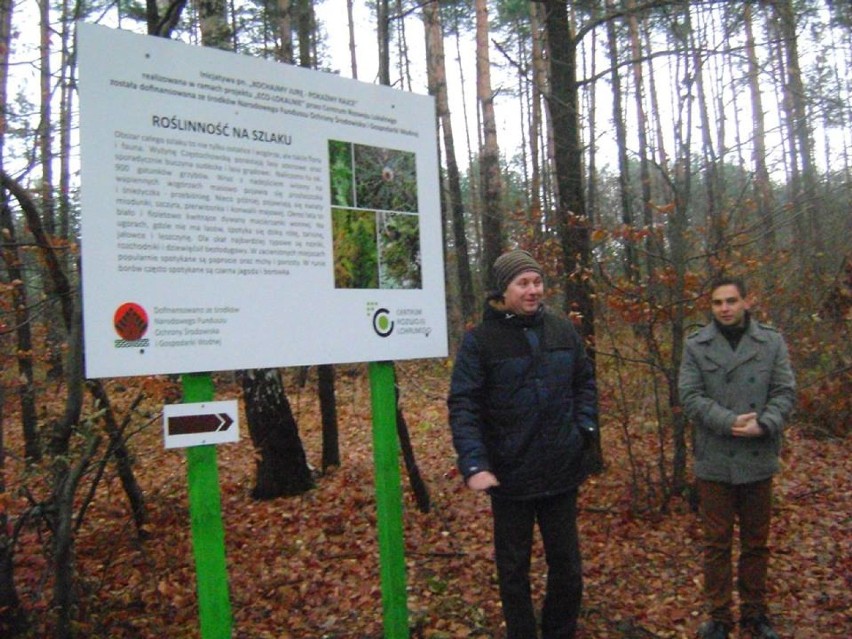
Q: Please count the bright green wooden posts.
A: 2